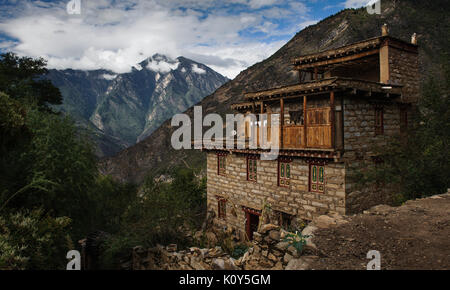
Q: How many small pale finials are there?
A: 2